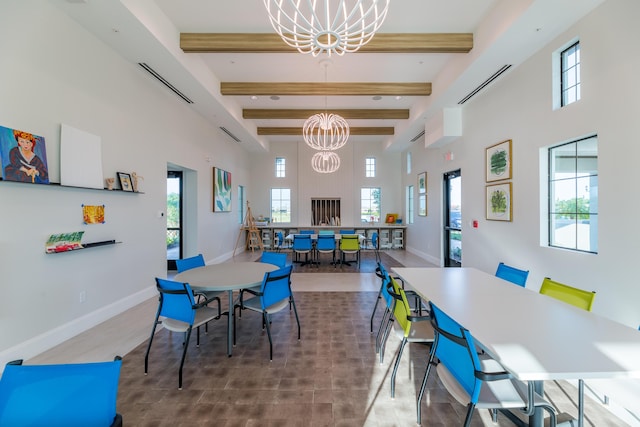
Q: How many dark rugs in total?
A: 2